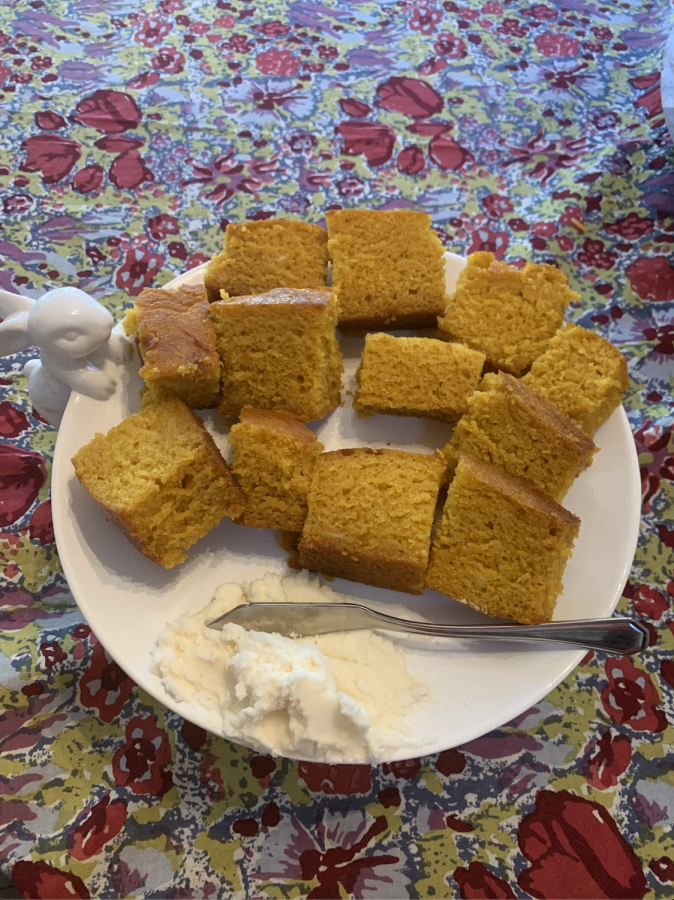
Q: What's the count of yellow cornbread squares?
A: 12